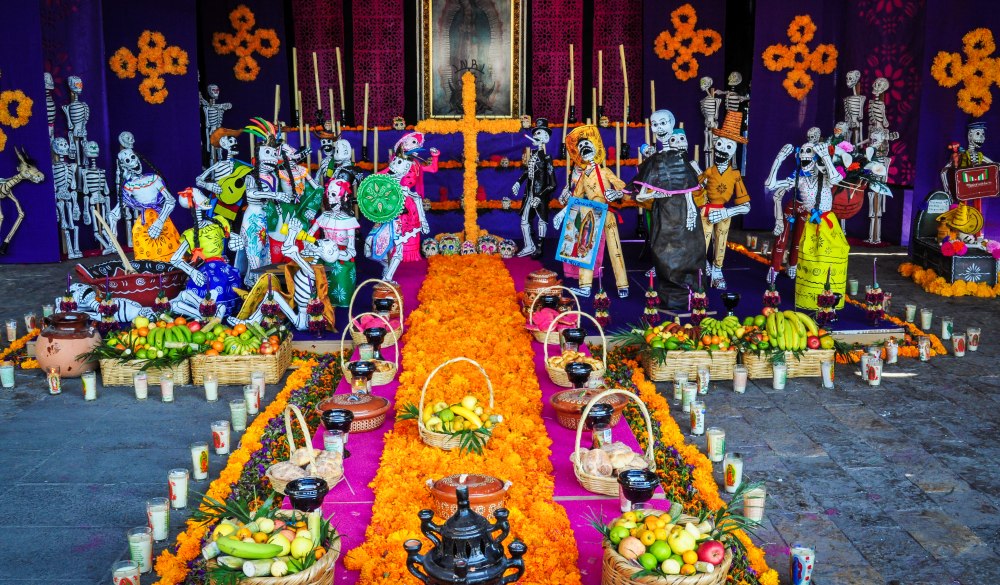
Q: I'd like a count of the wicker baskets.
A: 13